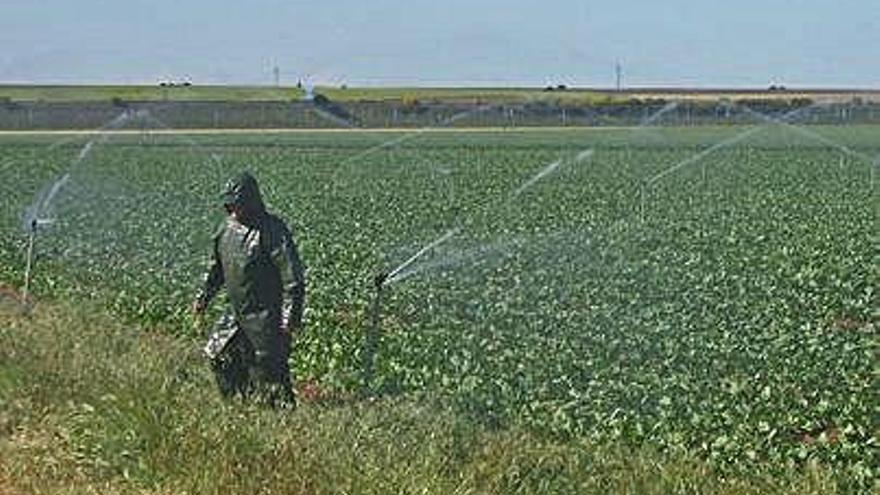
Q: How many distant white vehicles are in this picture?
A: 0